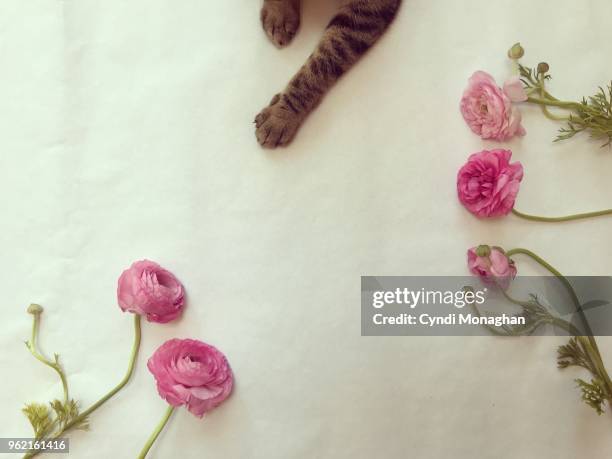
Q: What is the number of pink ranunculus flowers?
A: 5